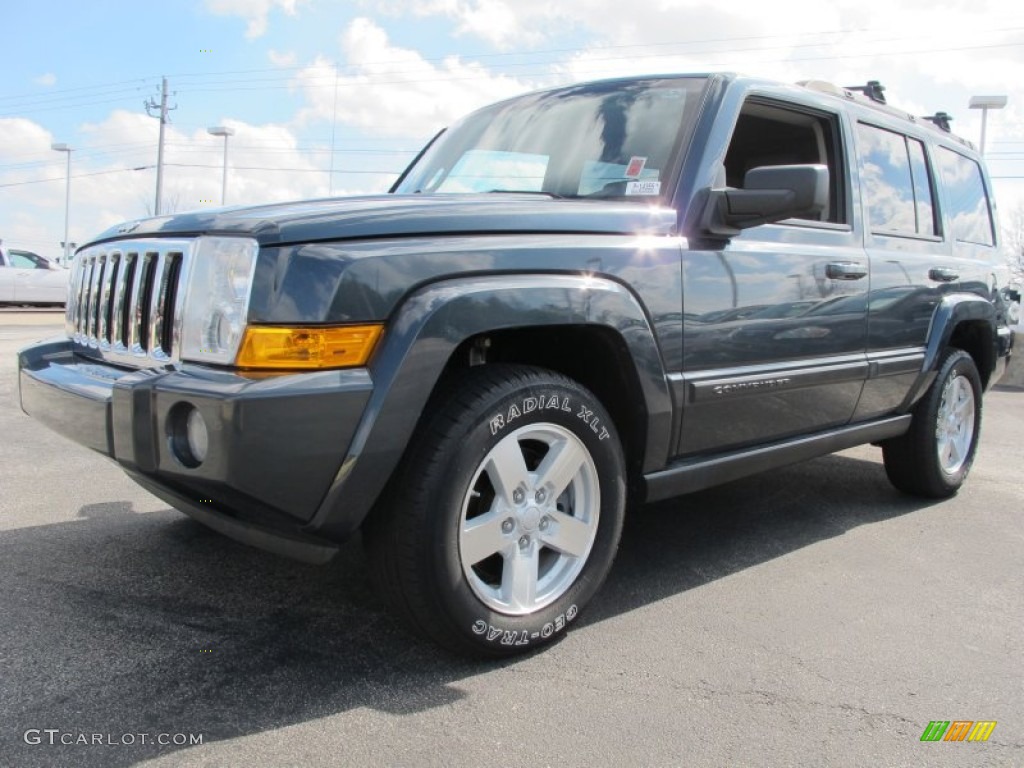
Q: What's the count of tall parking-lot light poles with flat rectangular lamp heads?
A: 3